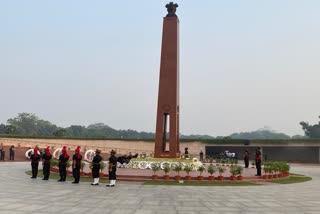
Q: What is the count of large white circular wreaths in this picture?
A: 3